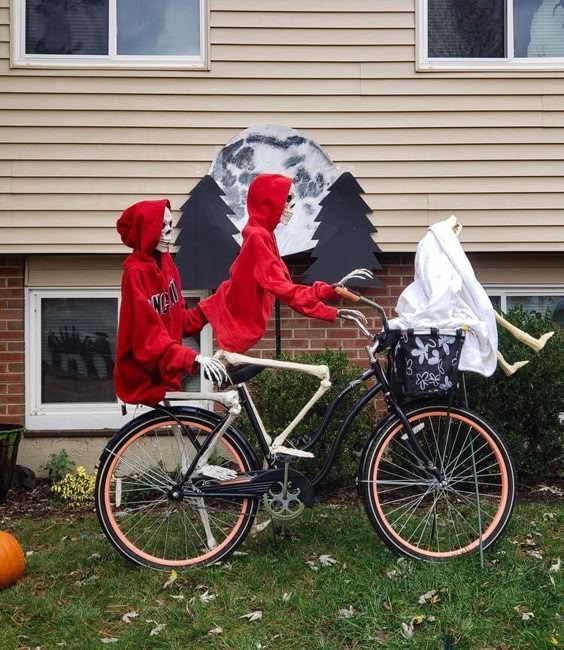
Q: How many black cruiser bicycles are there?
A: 1